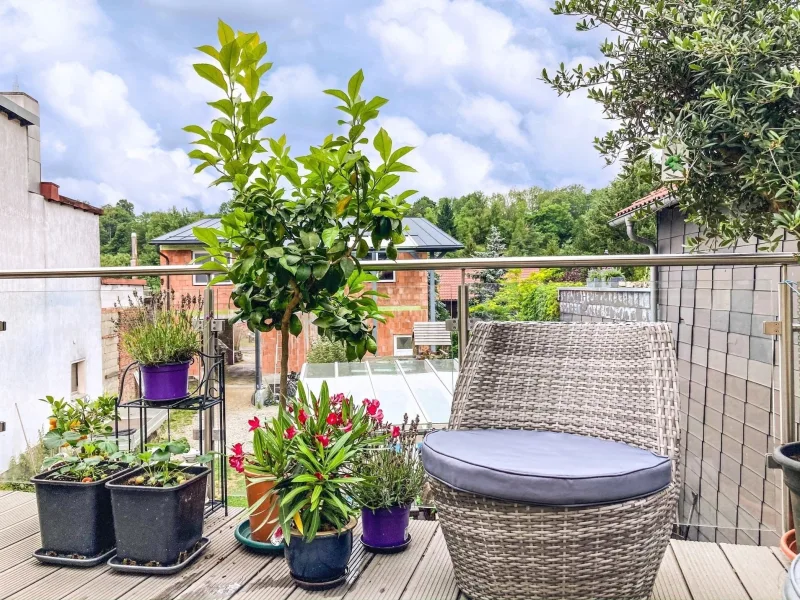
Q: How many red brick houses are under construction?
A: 1